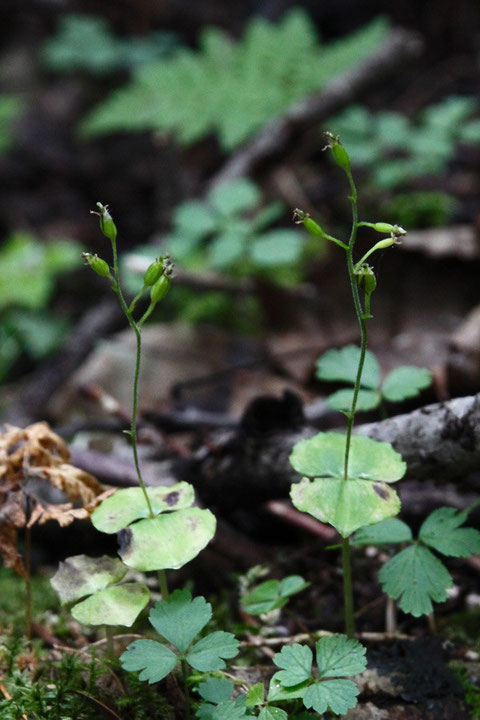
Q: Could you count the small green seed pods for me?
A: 9